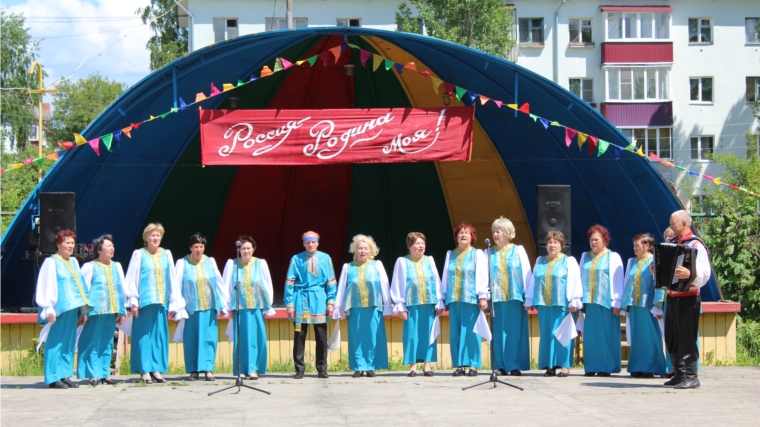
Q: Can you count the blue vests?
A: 13